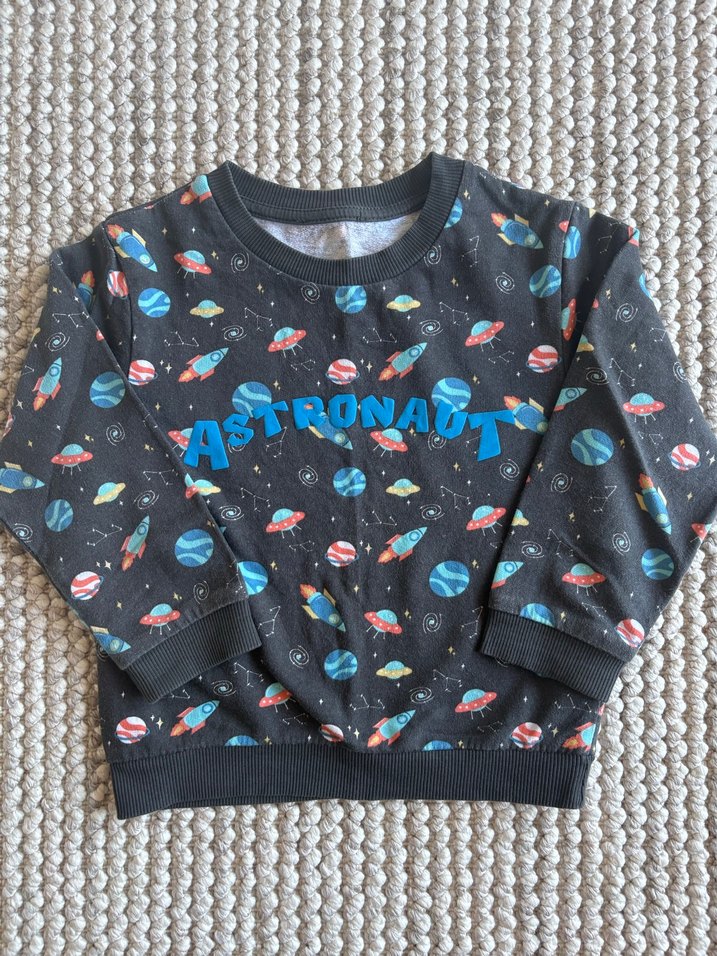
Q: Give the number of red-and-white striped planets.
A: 11